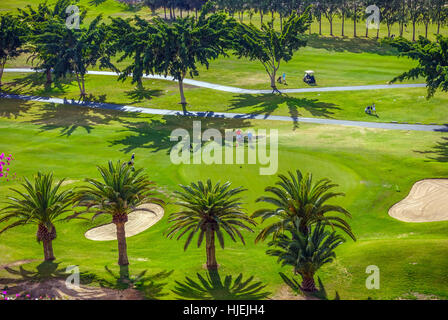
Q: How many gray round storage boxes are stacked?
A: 0